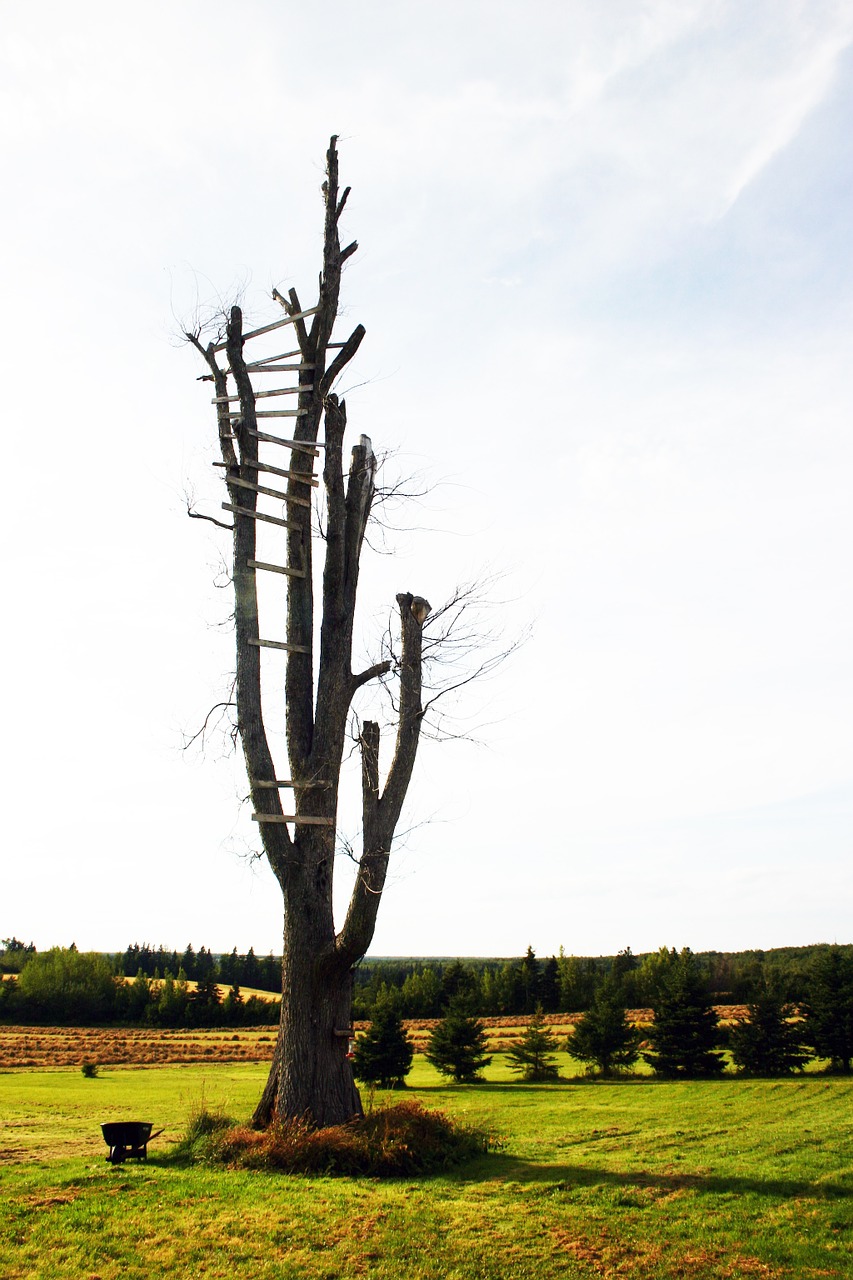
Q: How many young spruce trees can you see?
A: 7